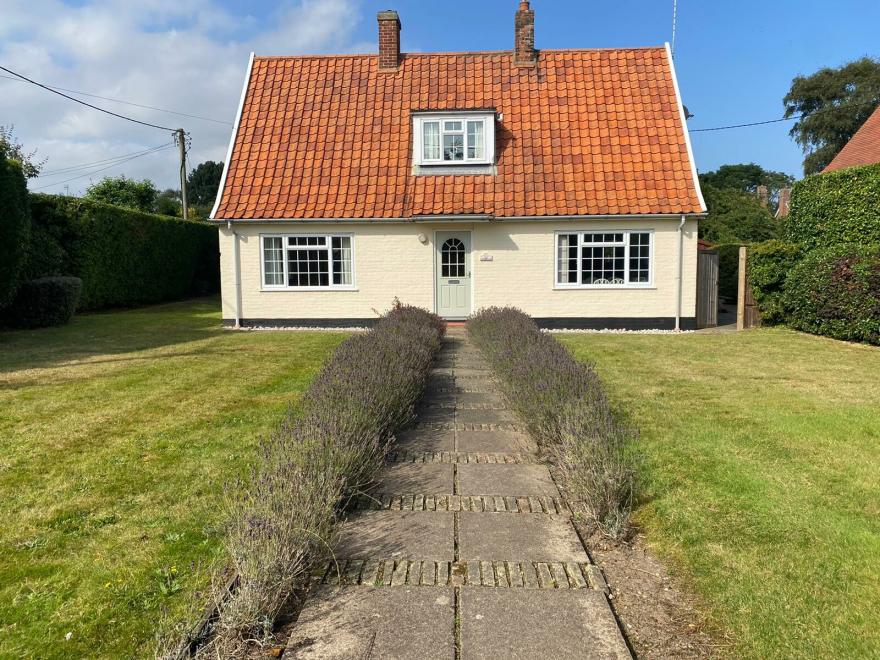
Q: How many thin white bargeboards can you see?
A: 2